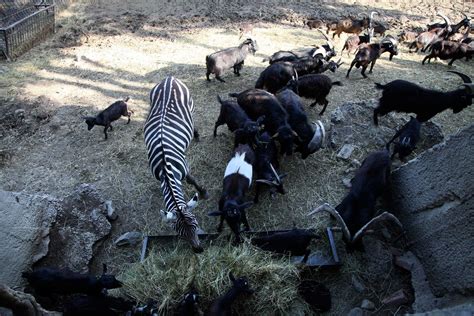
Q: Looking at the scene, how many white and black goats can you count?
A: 1